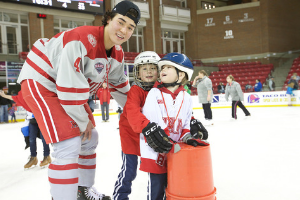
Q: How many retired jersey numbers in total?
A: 4